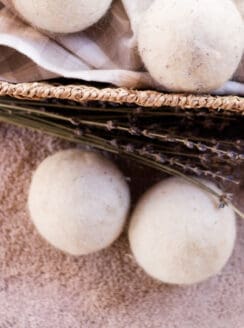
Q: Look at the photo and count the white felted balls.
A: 4